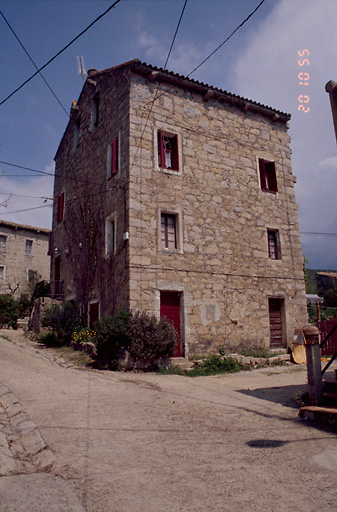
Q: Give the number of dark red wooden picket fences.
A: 1